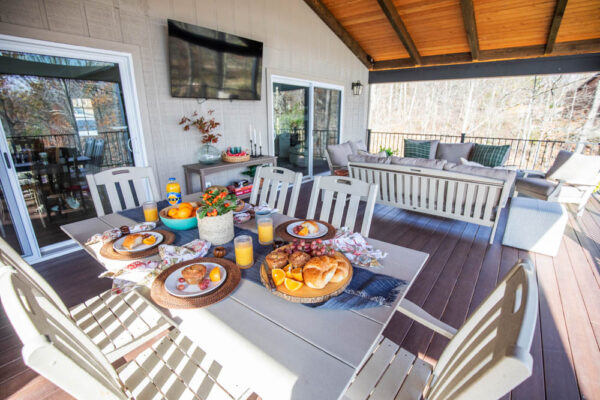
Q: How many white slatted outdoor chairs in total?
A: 6